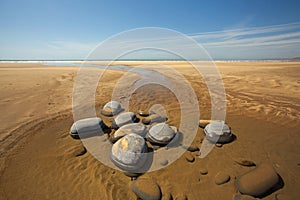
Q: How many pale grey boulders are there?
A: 7